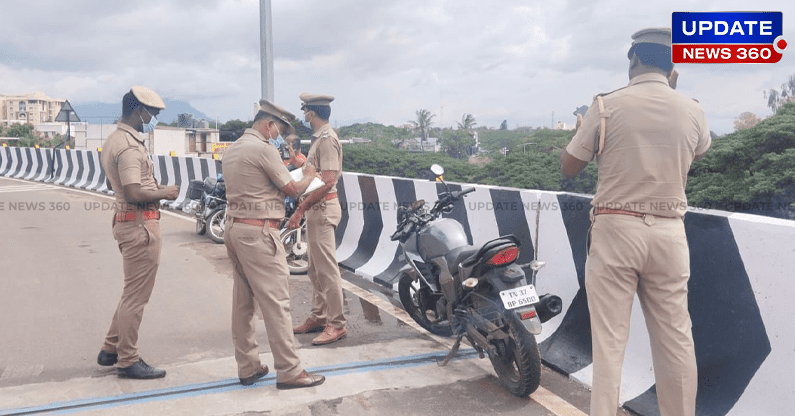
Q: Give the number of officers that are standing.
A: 4